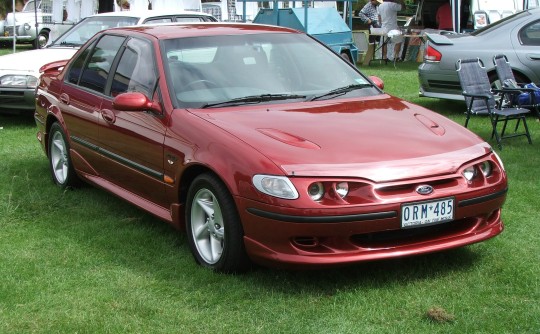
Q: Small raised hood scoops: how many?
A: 2